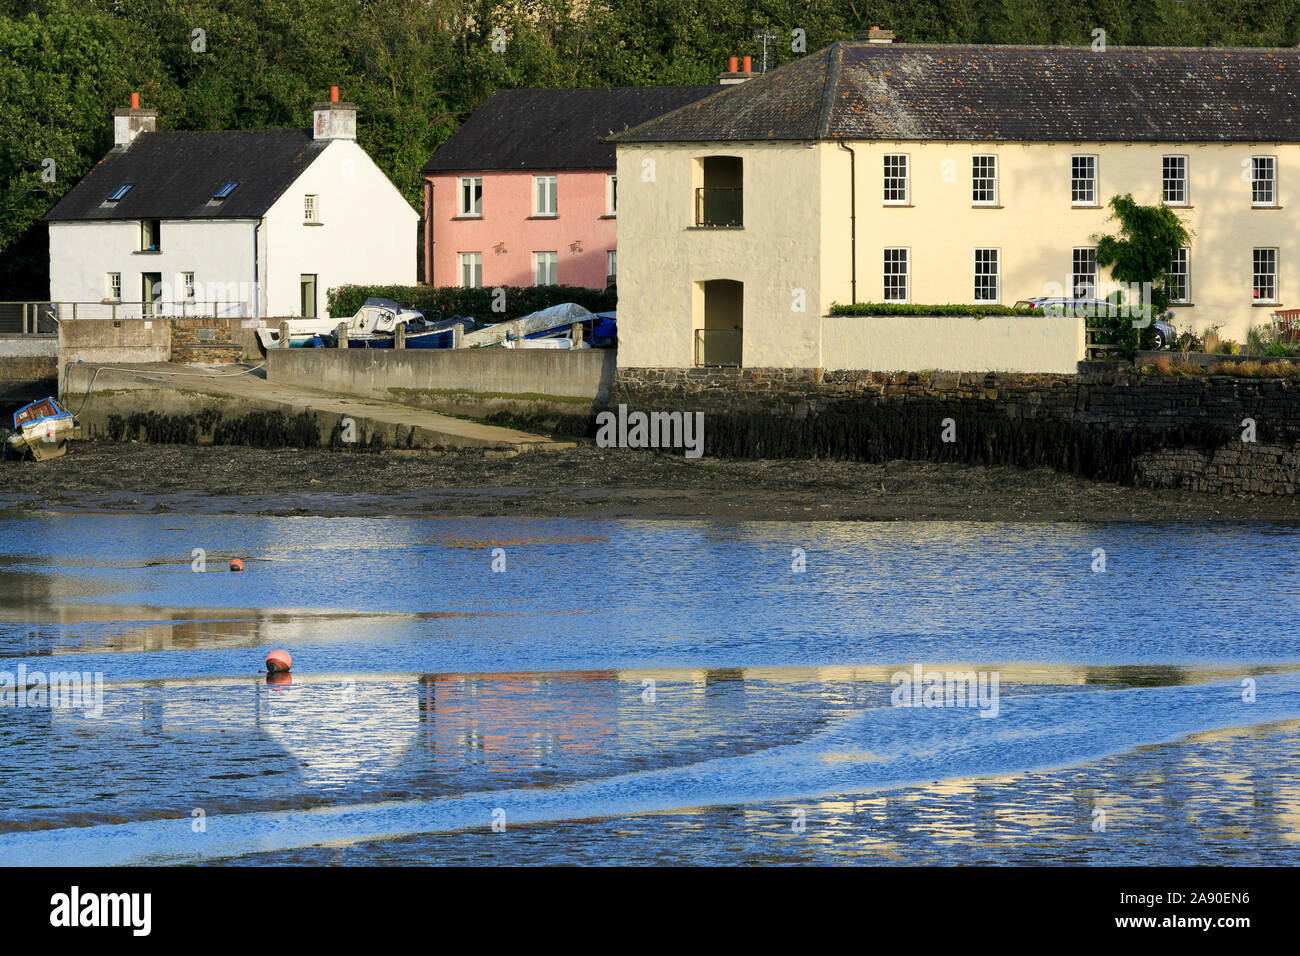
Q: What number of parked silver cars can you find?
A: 1